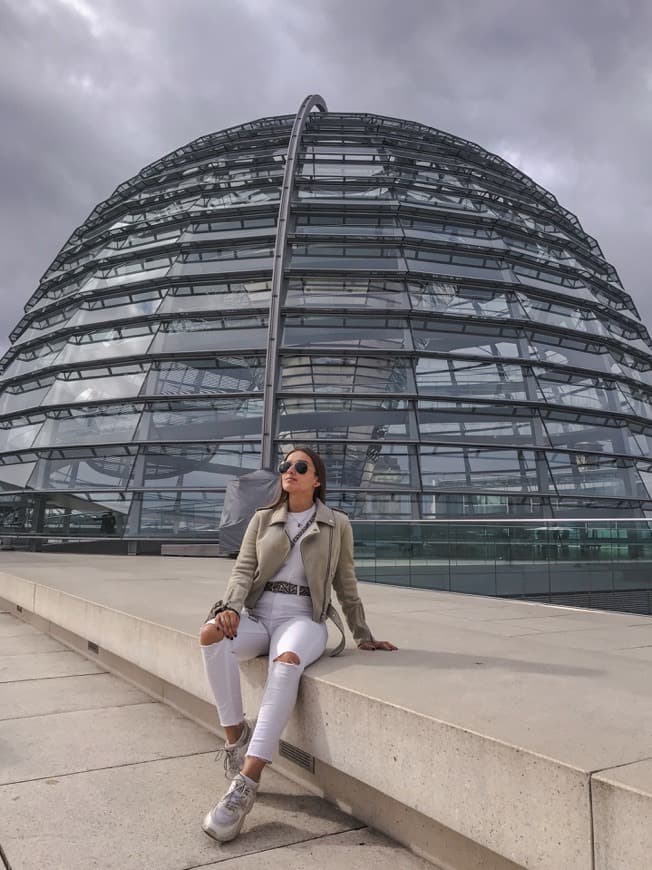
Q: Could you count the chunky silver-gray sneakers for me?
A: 2